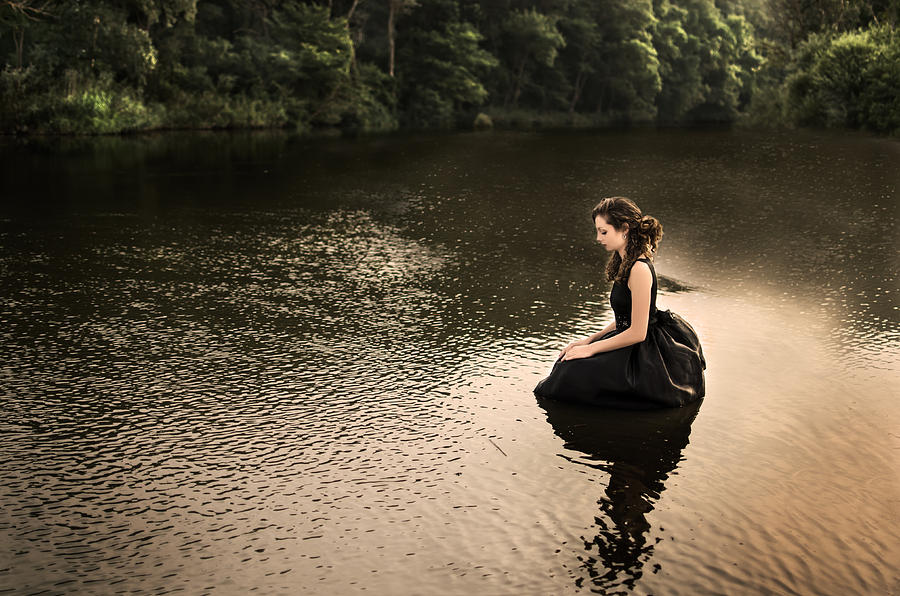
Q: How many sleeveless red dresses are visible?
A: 0